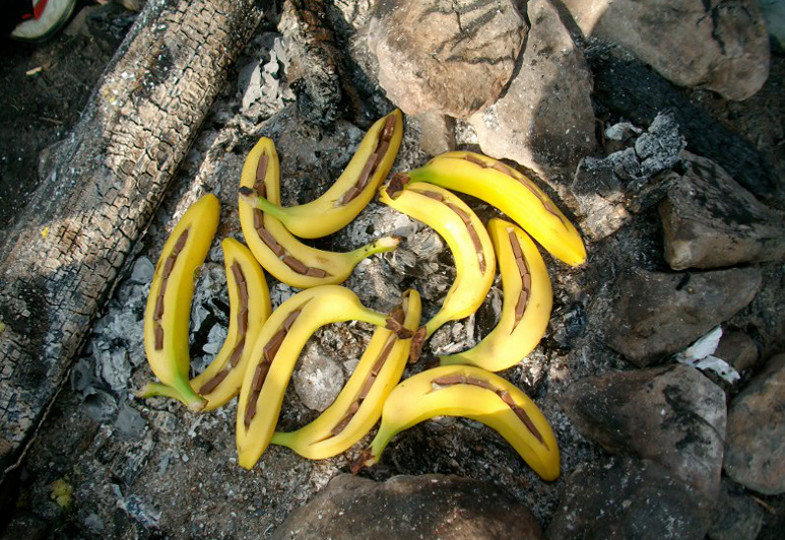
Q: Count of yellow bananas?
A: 10